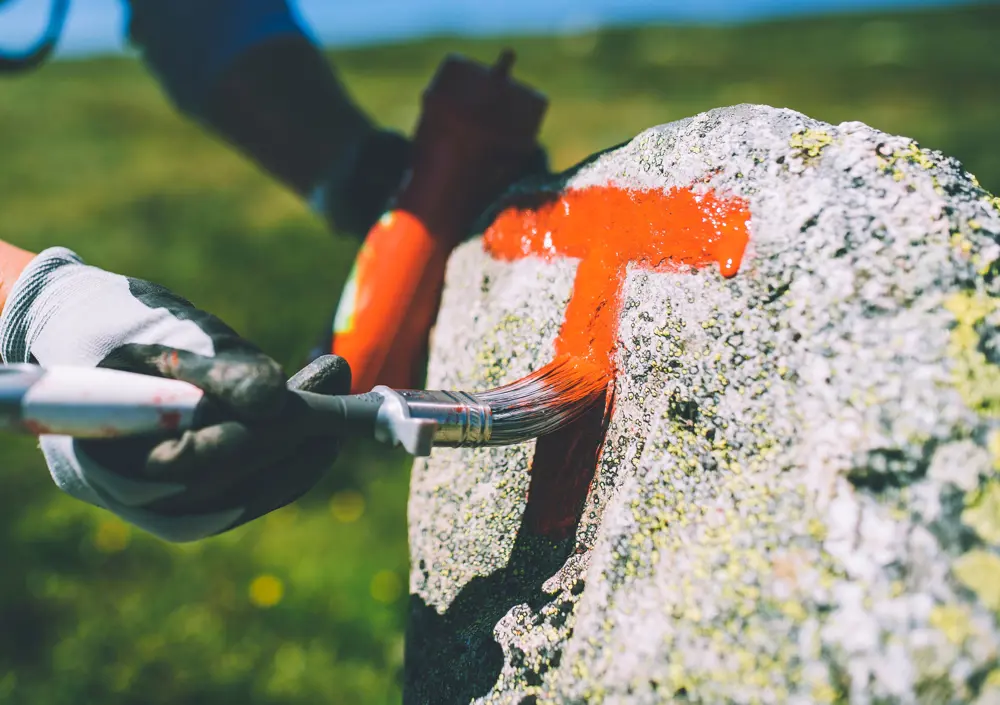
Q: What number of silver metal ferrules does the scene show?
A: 1